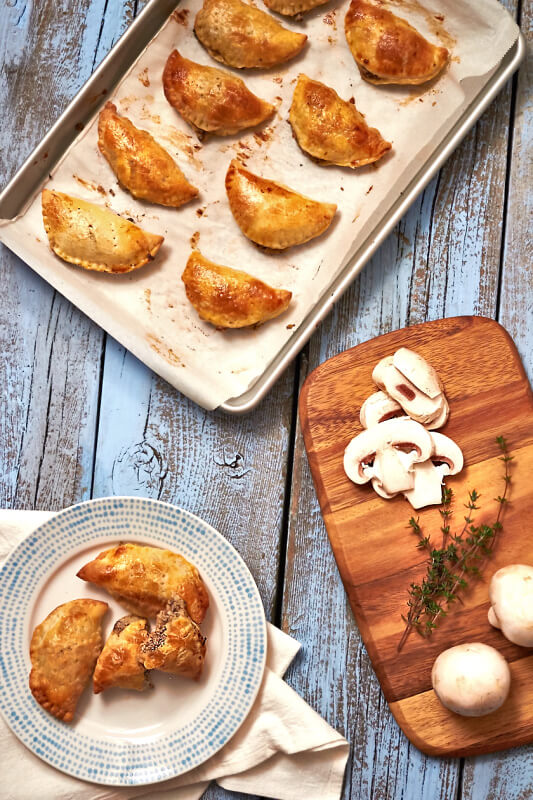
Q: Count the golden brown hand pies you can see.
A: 12